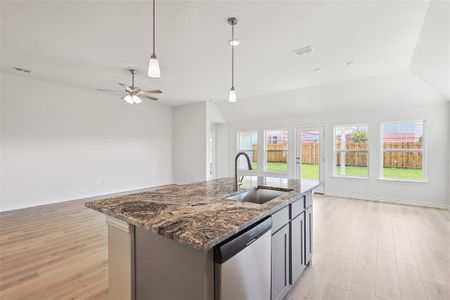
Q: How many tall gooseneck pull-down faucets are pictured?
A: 1